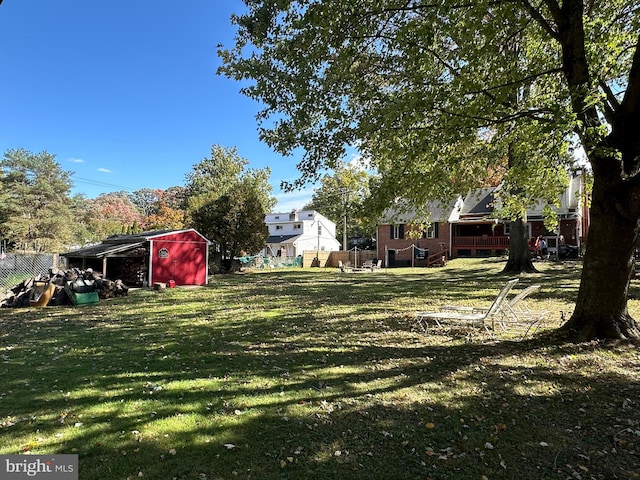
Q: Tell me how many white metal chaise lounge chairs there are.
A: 2